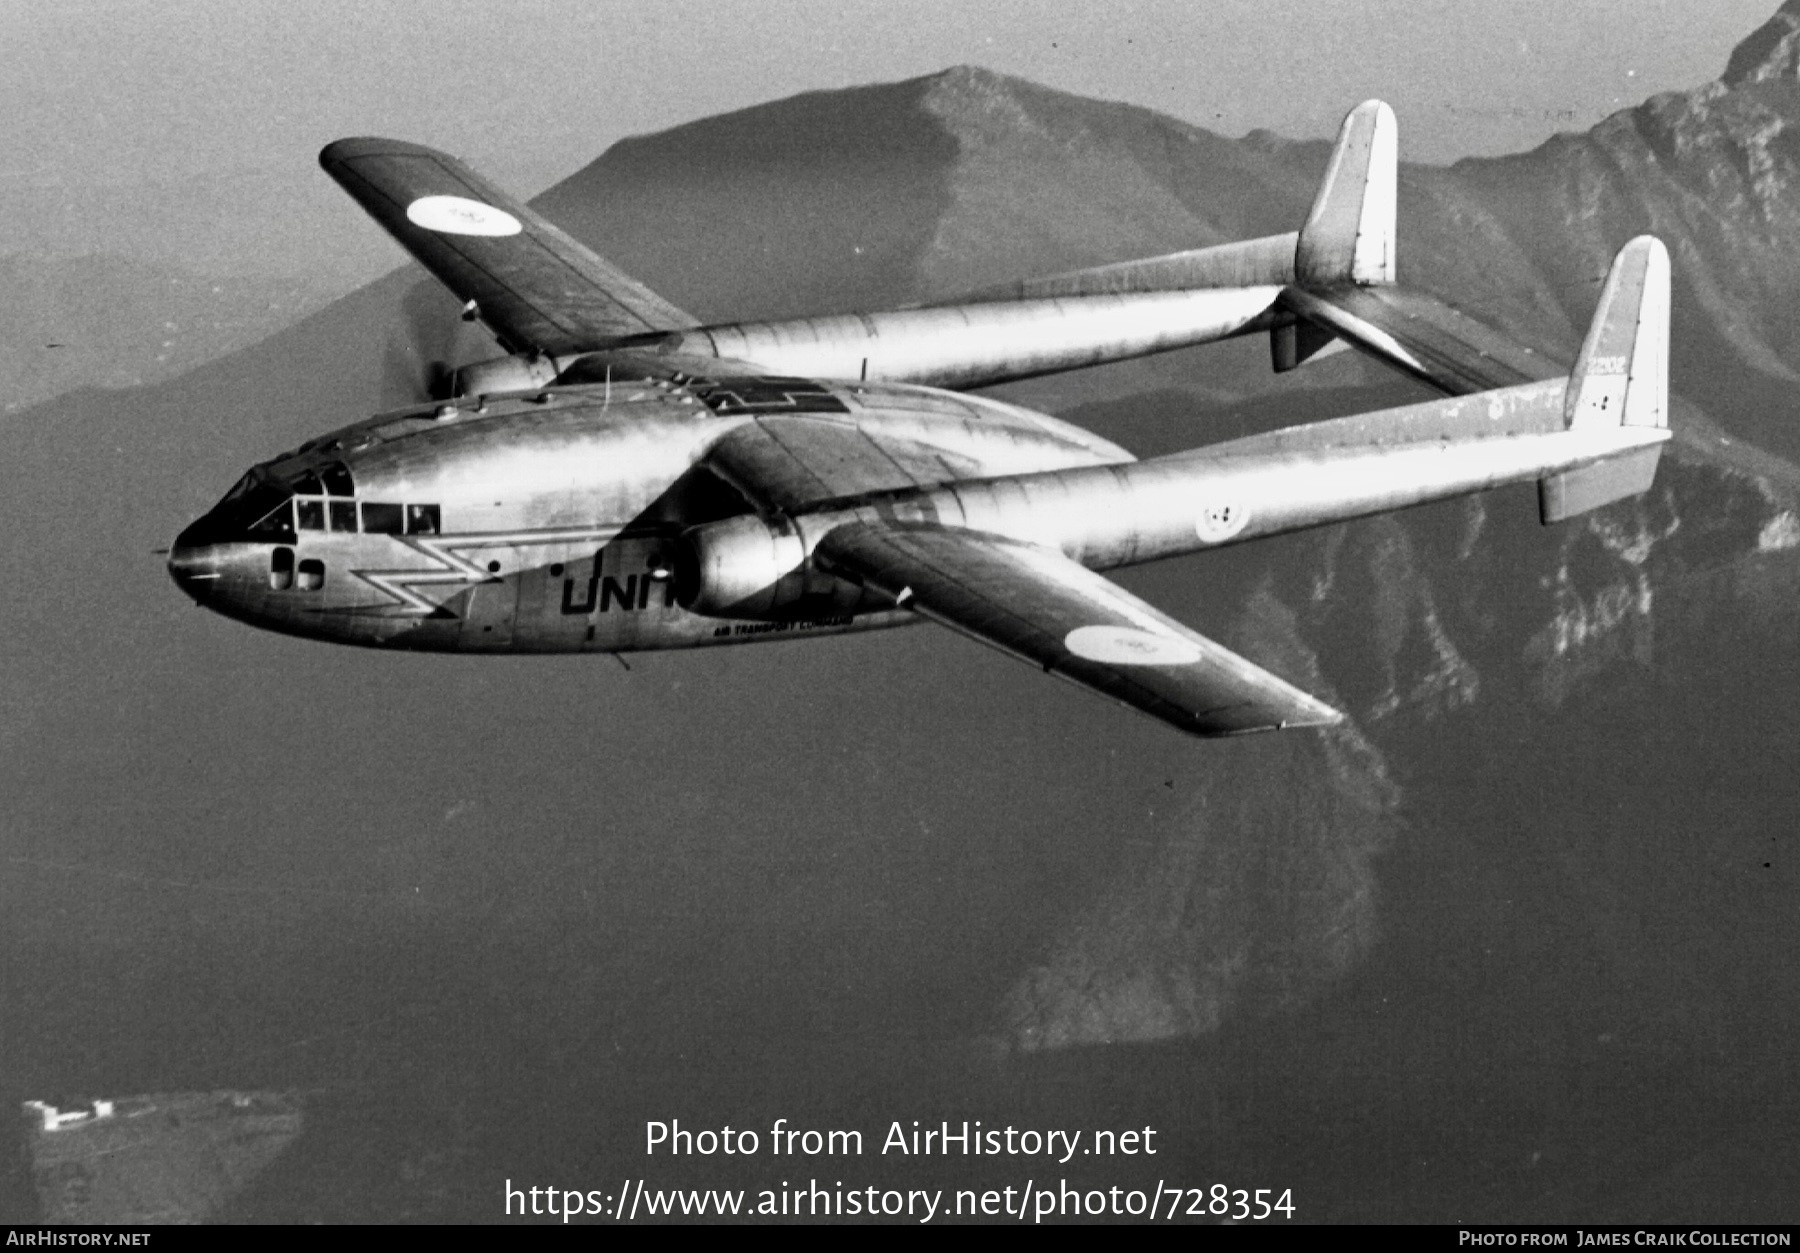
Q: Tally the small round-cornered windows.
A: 2